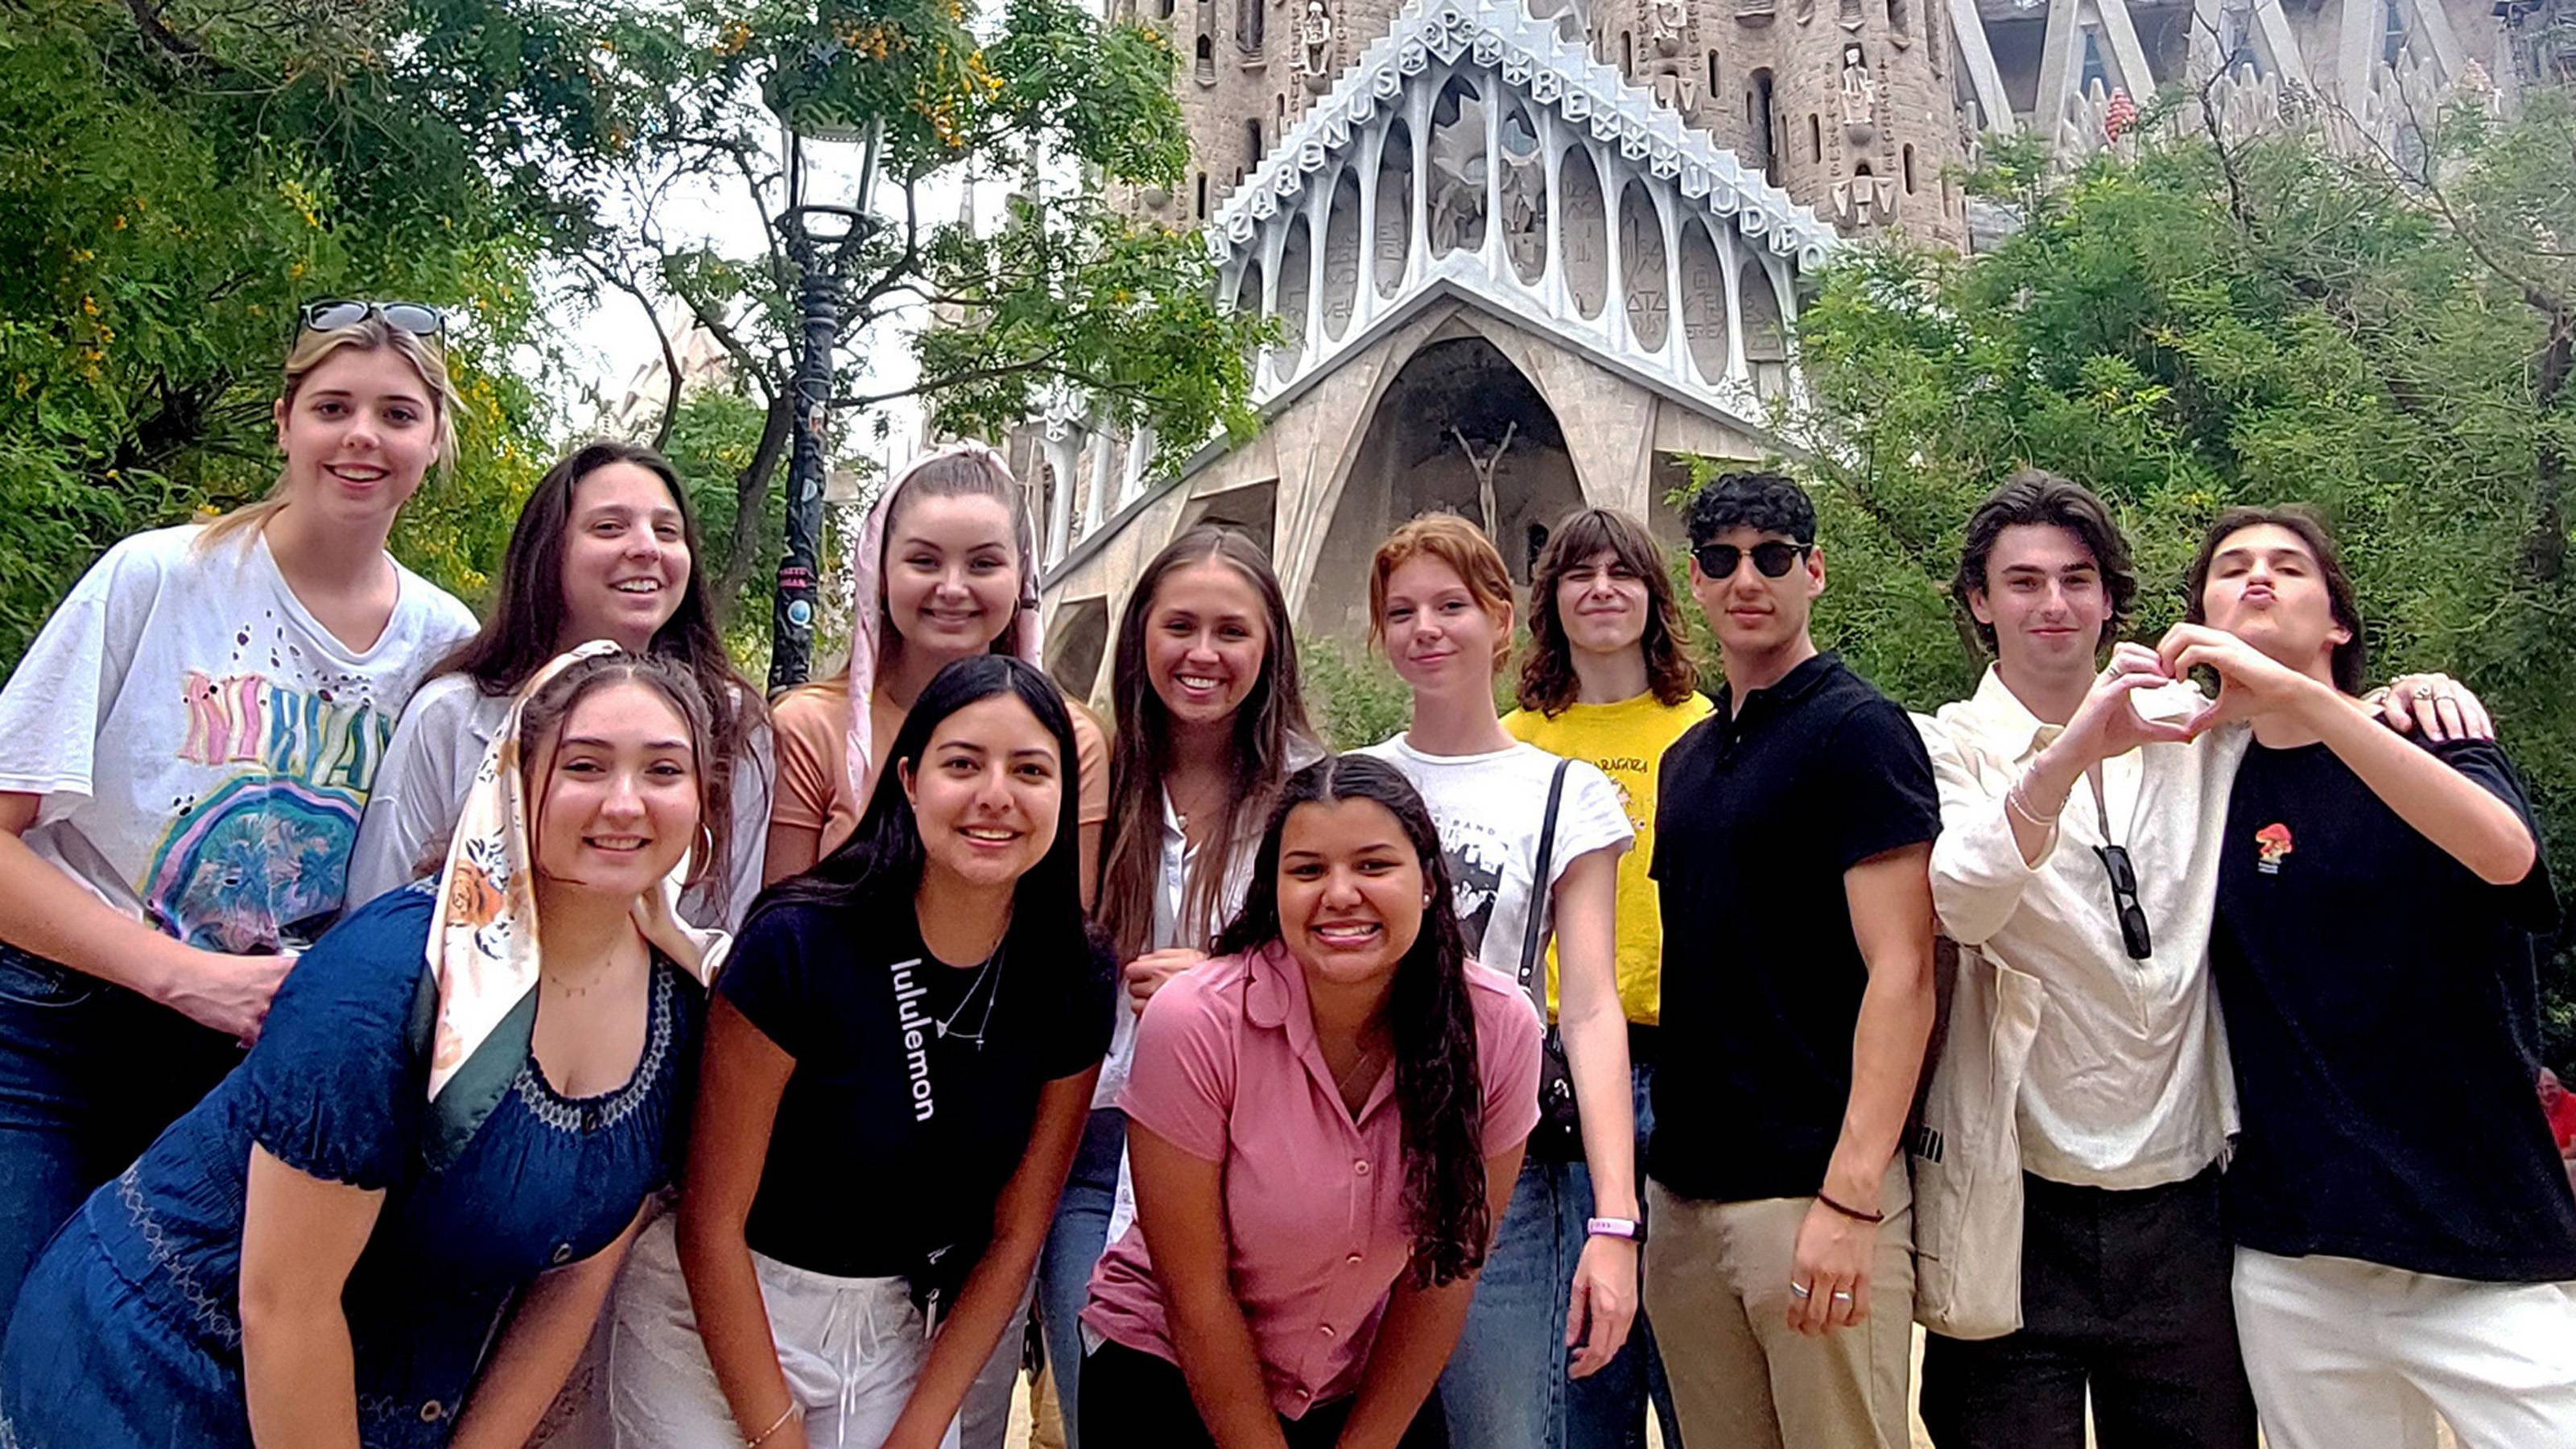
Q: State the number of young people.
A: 12